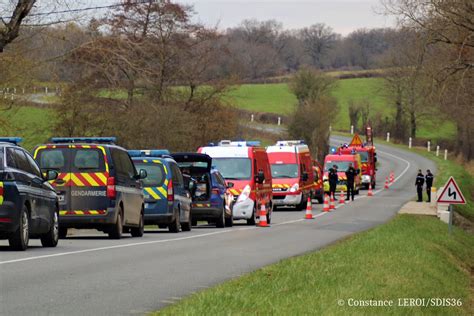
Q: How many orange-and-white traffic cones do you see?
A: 8